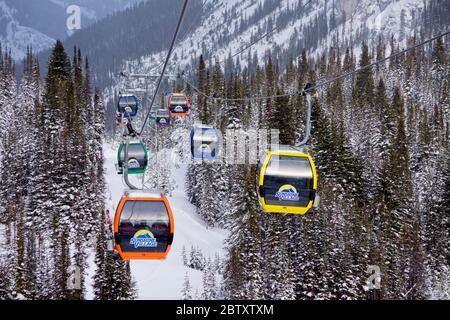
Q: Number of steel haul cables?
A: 2